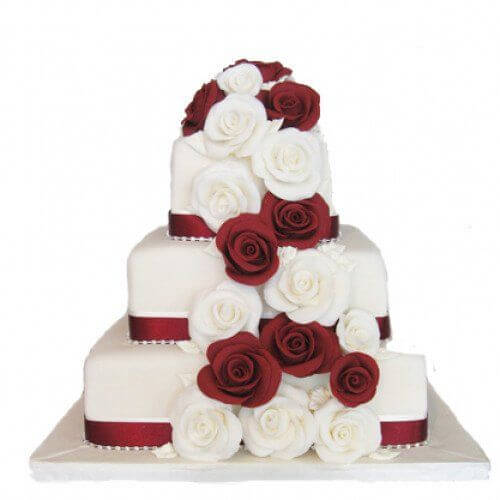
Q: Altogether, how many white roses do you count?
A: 10